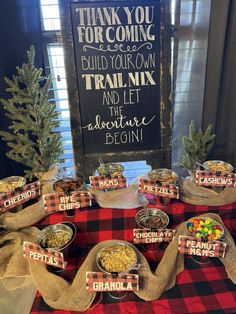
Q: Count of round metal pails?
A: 9